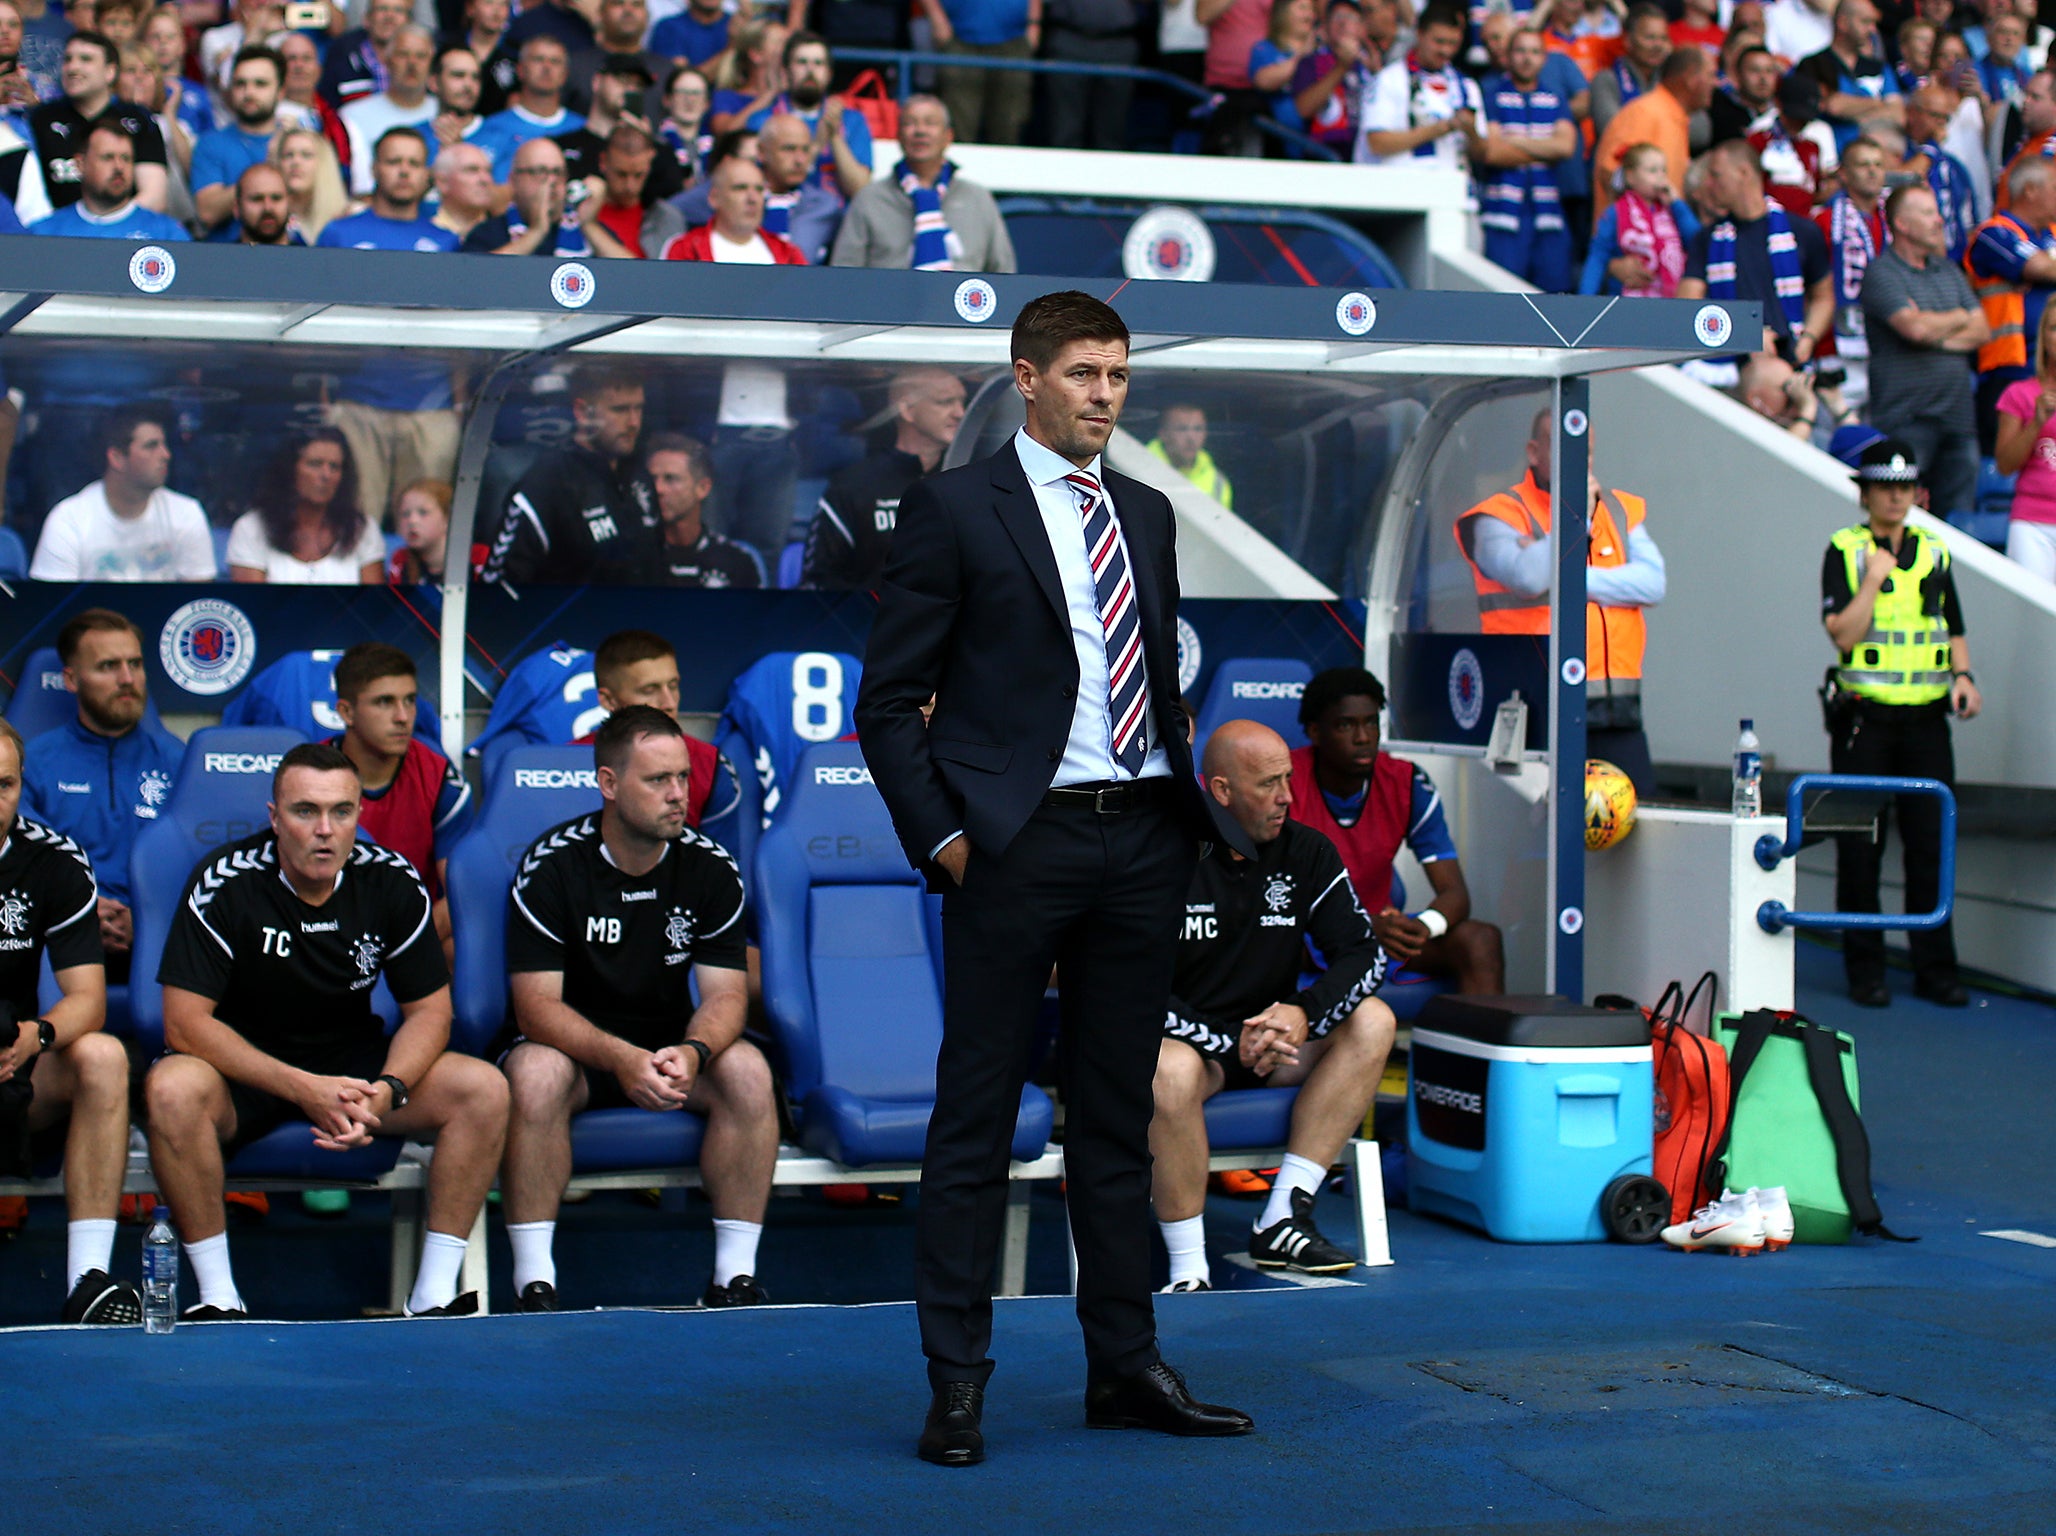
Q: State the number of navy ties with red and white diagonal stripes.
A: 1